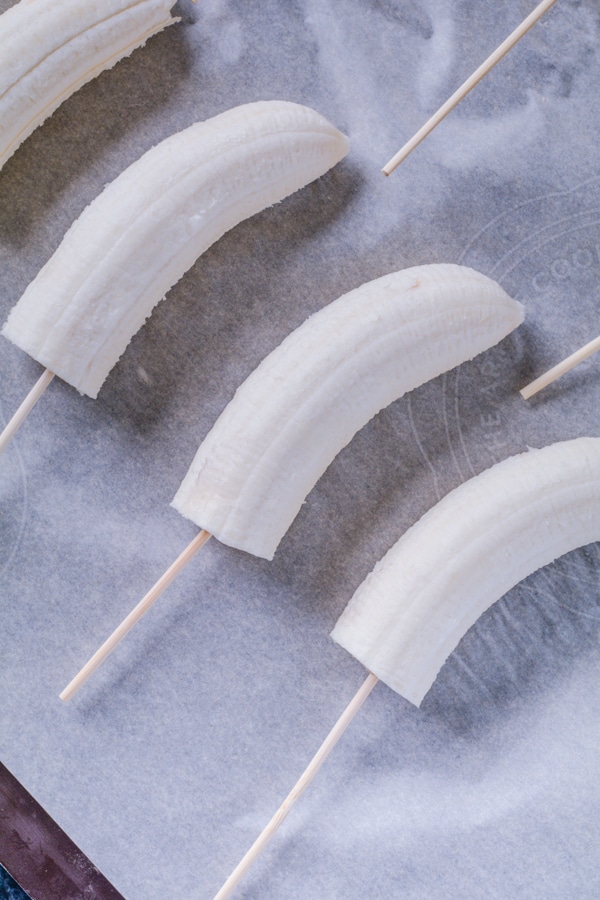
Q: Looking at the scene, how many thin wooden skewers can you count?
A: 5